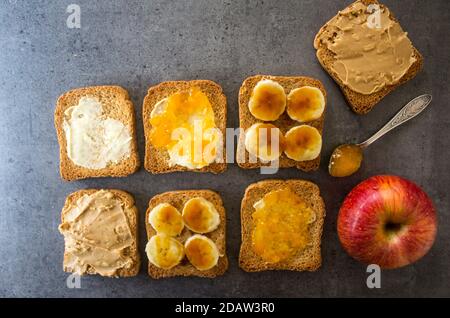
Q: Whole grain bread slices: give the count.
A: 7